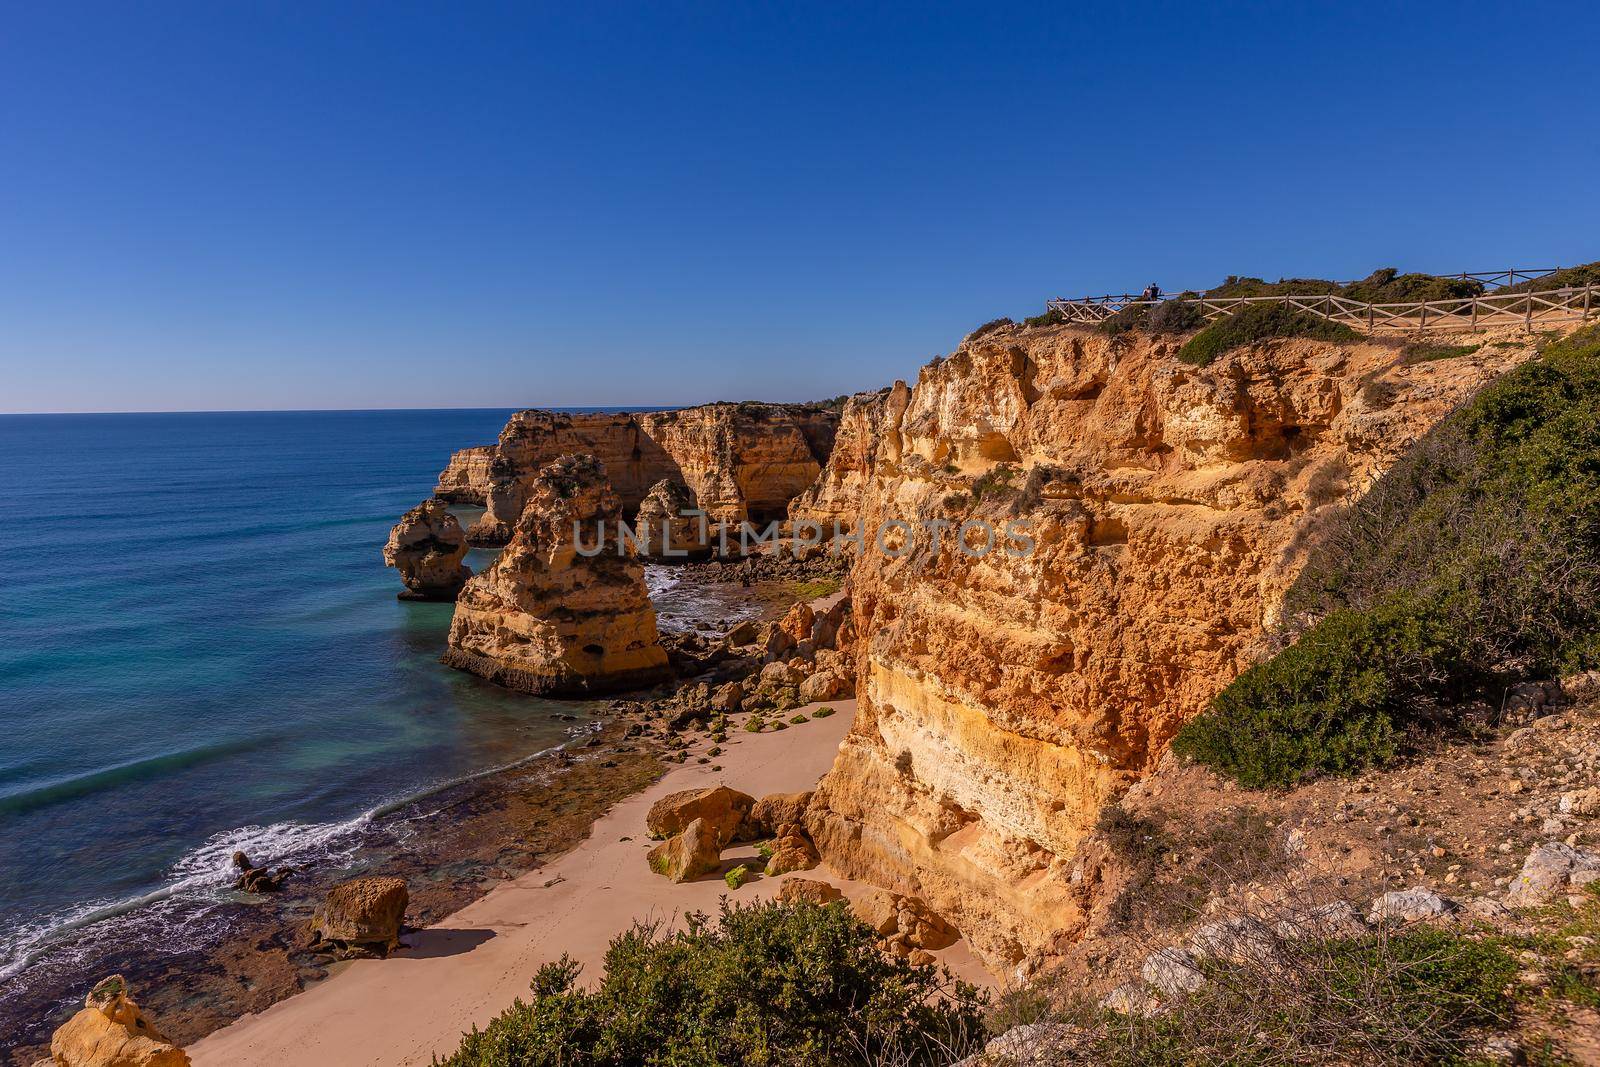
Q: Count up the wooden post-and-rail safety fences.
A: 2